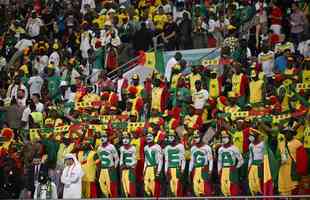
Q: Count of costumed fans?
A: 7